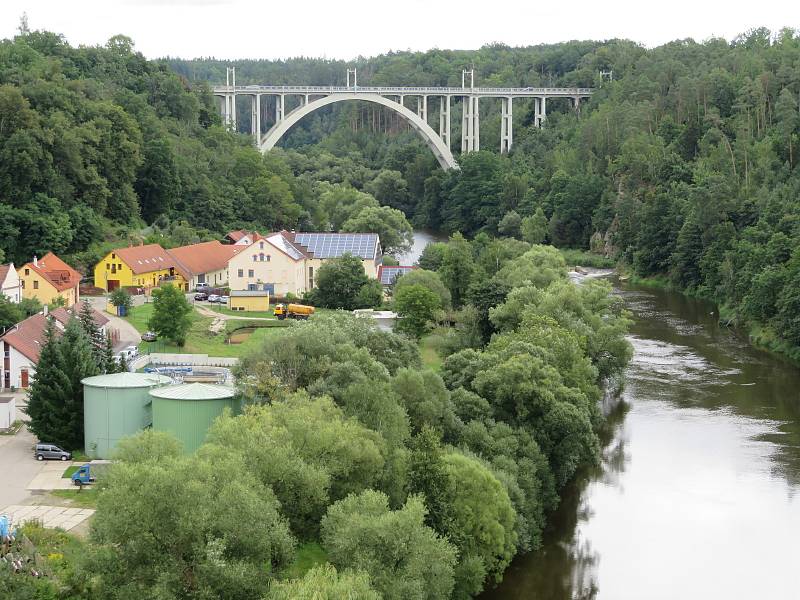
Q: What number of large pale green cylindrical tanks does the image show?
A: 2